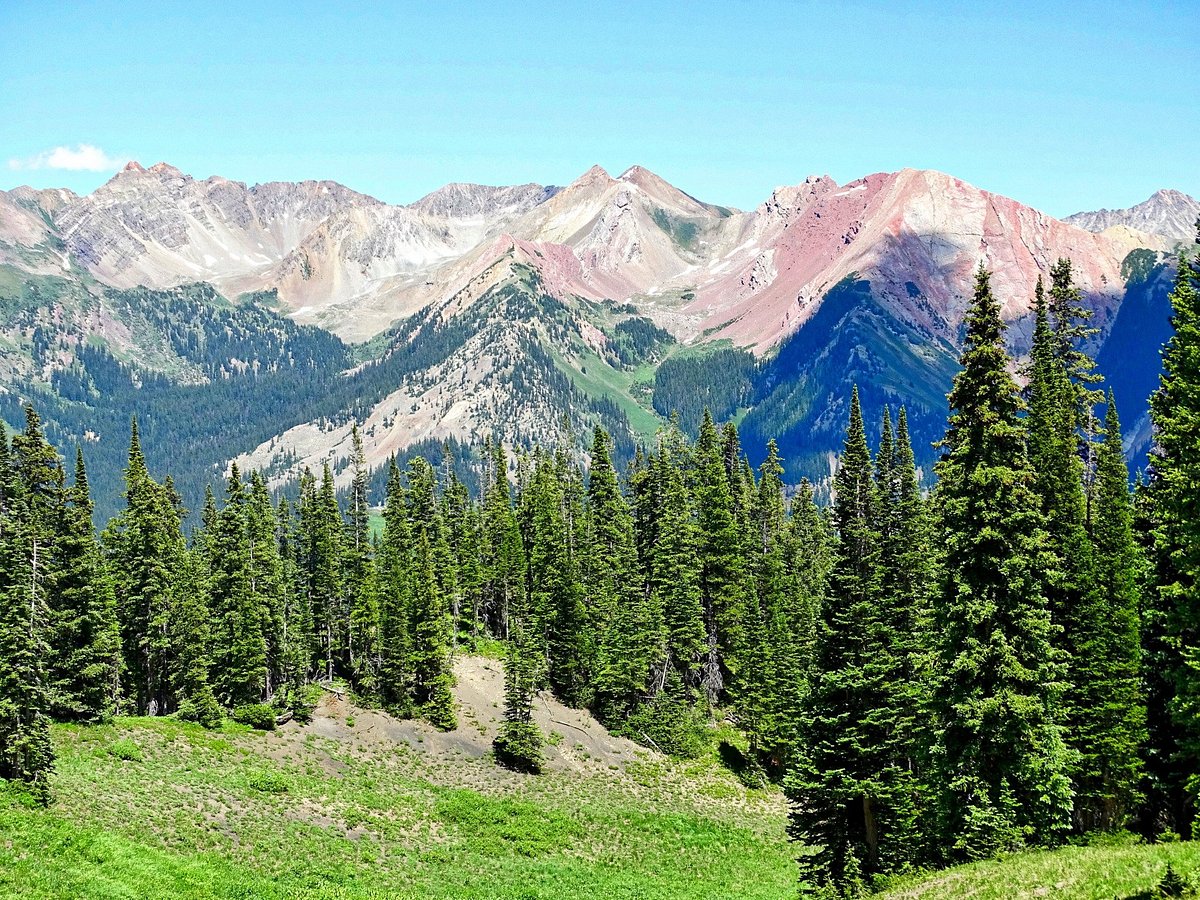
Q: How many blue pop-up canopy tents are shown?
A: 0